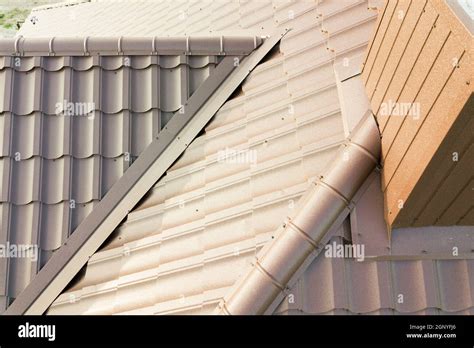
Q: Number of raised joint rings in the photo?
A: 13